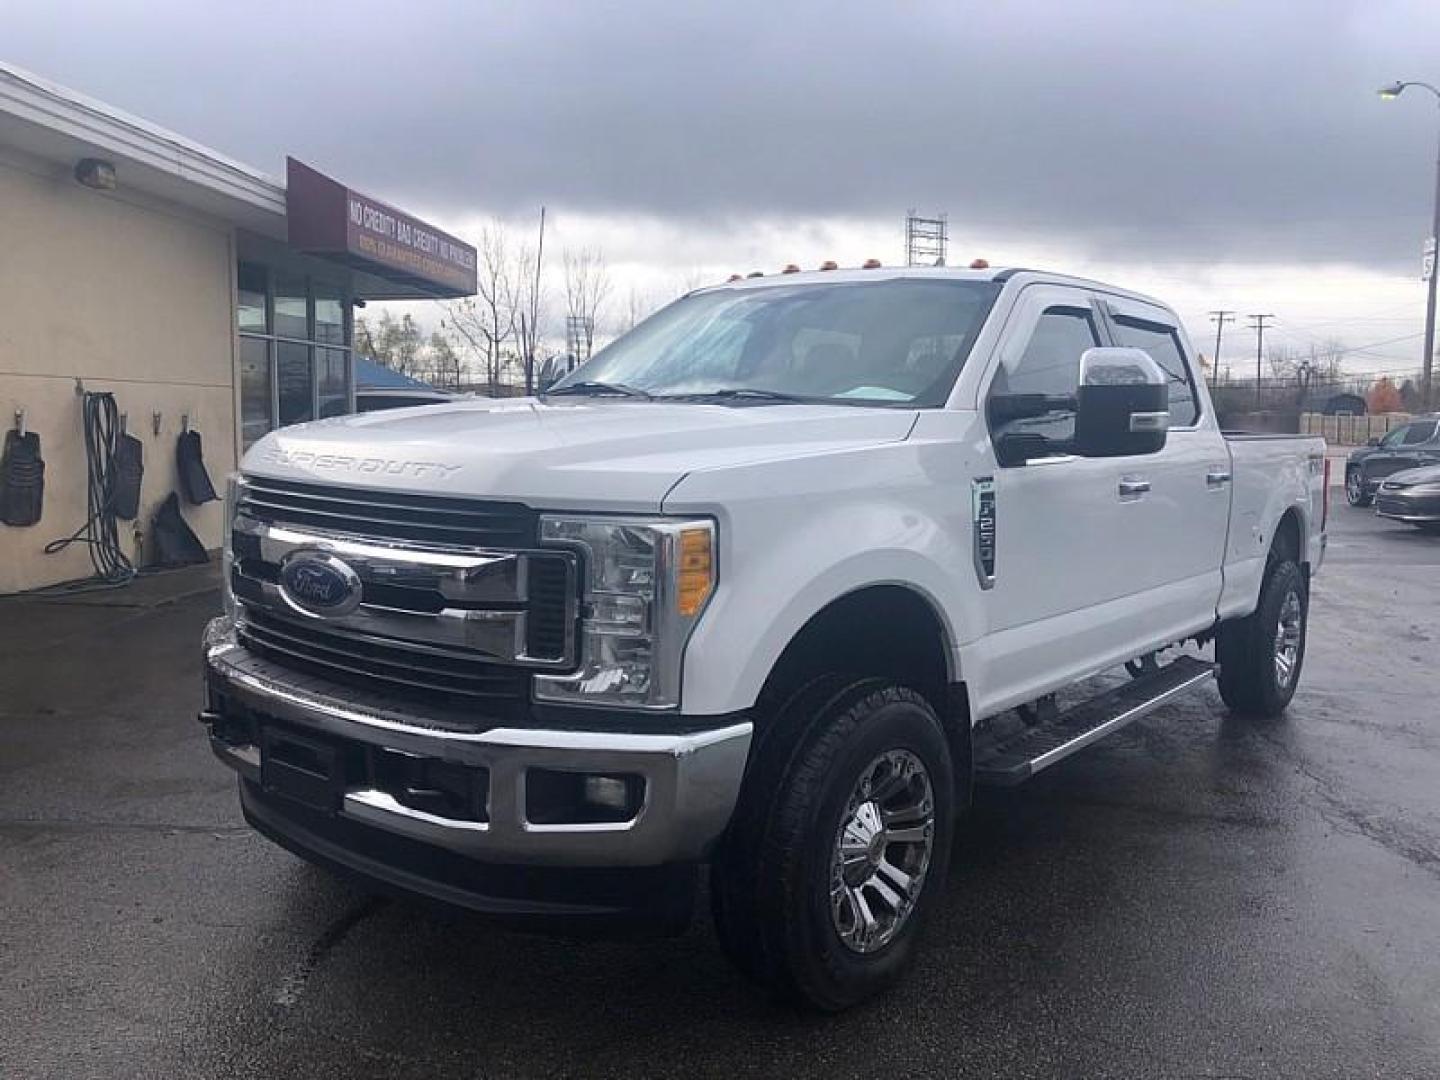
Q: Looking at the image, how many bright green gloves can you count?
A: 0